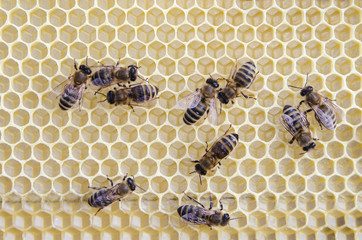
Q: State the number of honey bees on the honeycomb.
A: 10